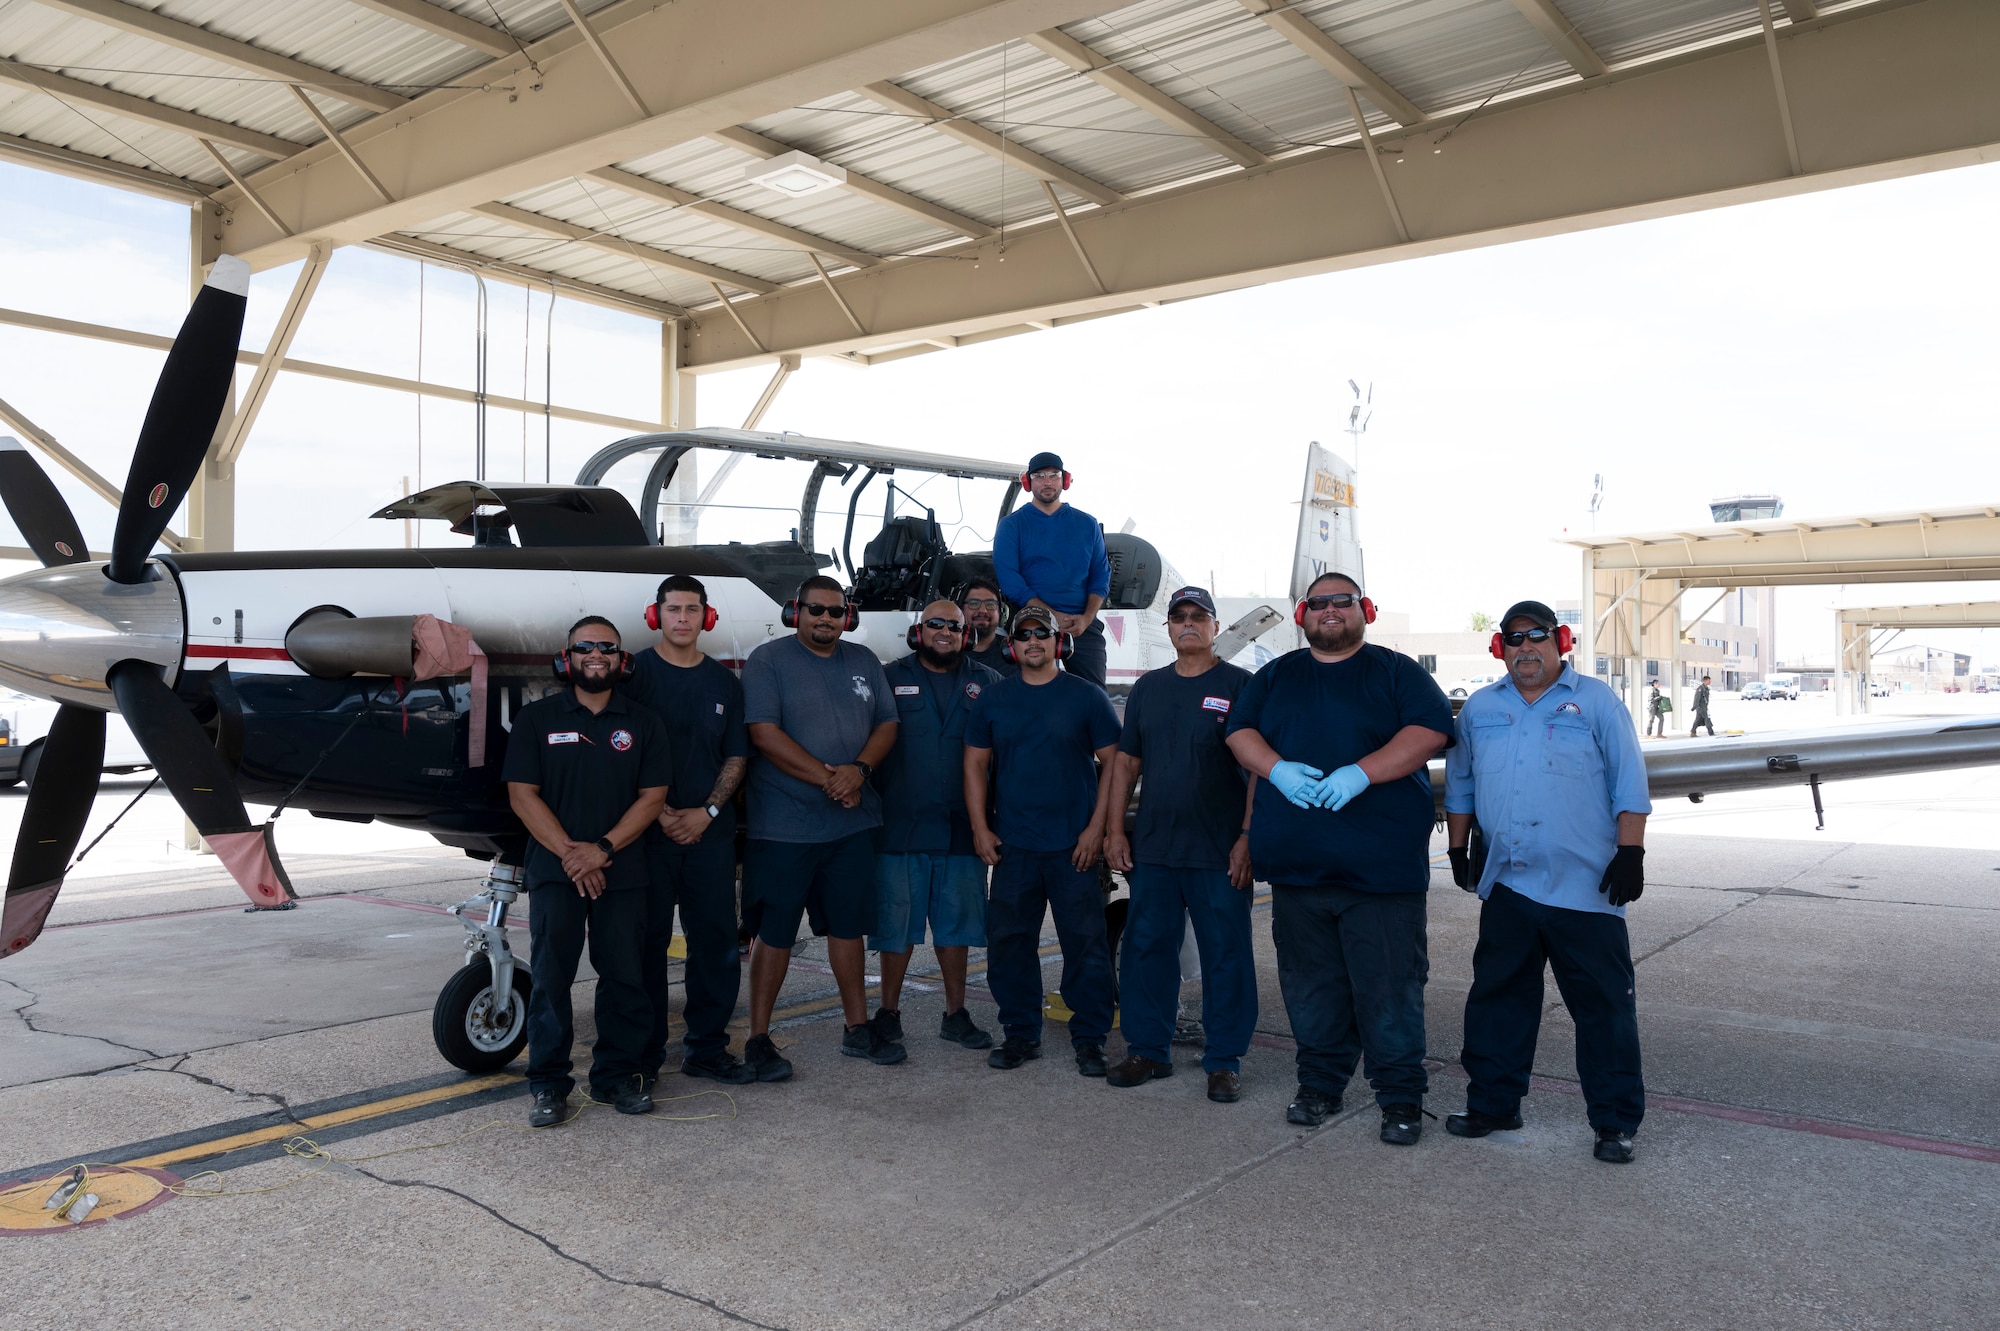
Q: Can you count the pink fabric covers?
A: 3